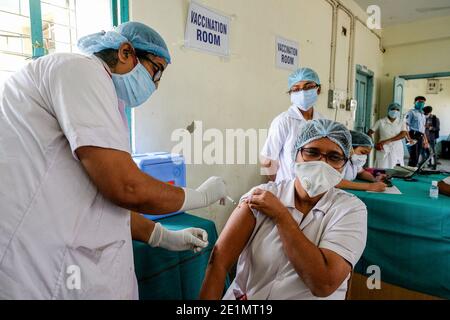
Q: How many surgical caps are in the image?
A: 5